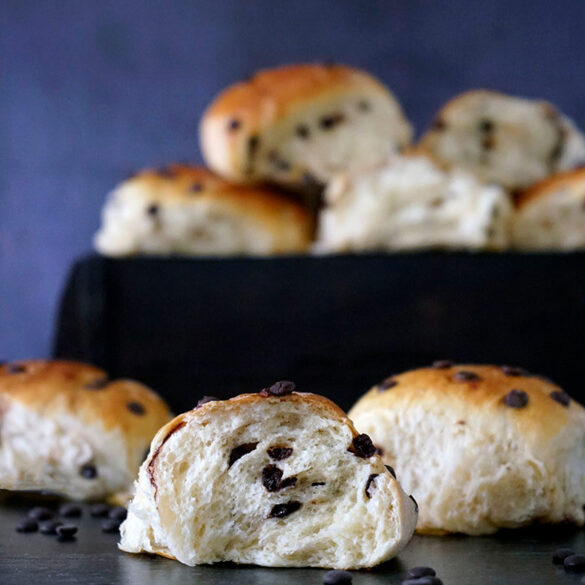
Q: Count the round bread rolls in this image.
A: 8